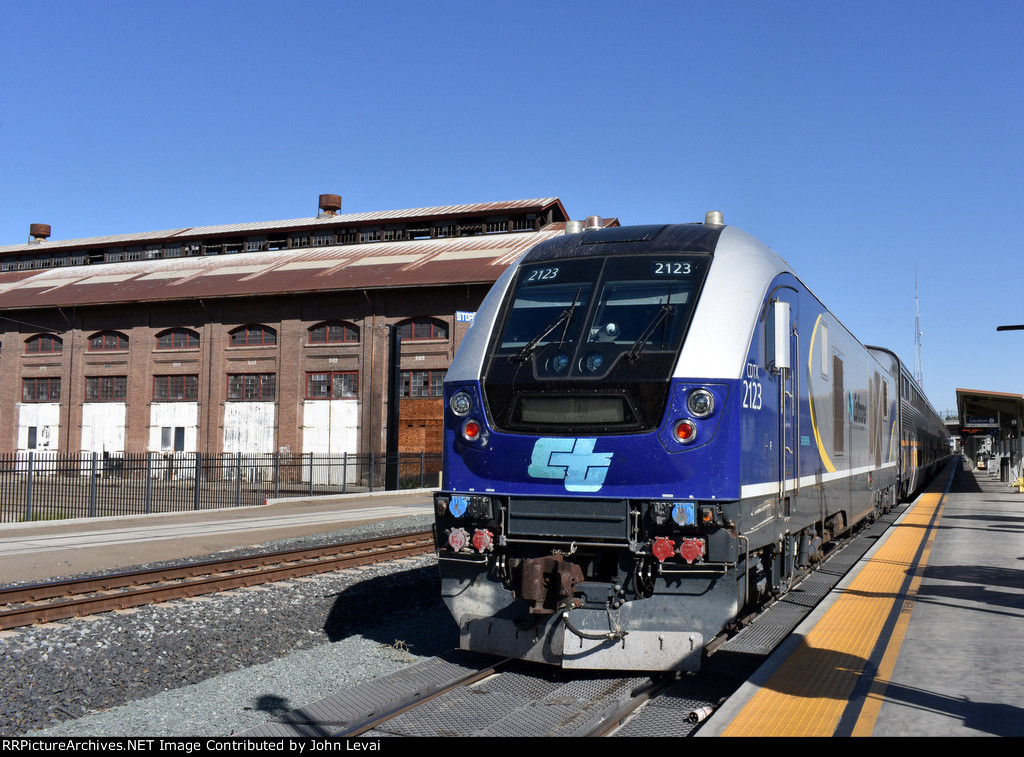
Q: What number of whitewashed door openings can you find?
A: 5